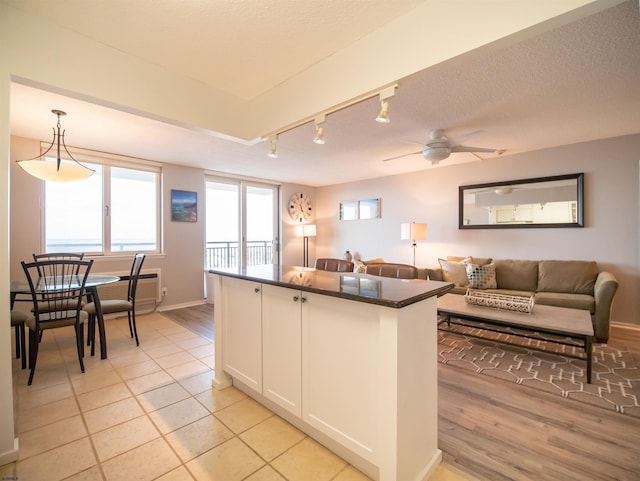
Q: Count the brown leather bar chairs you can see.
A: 2